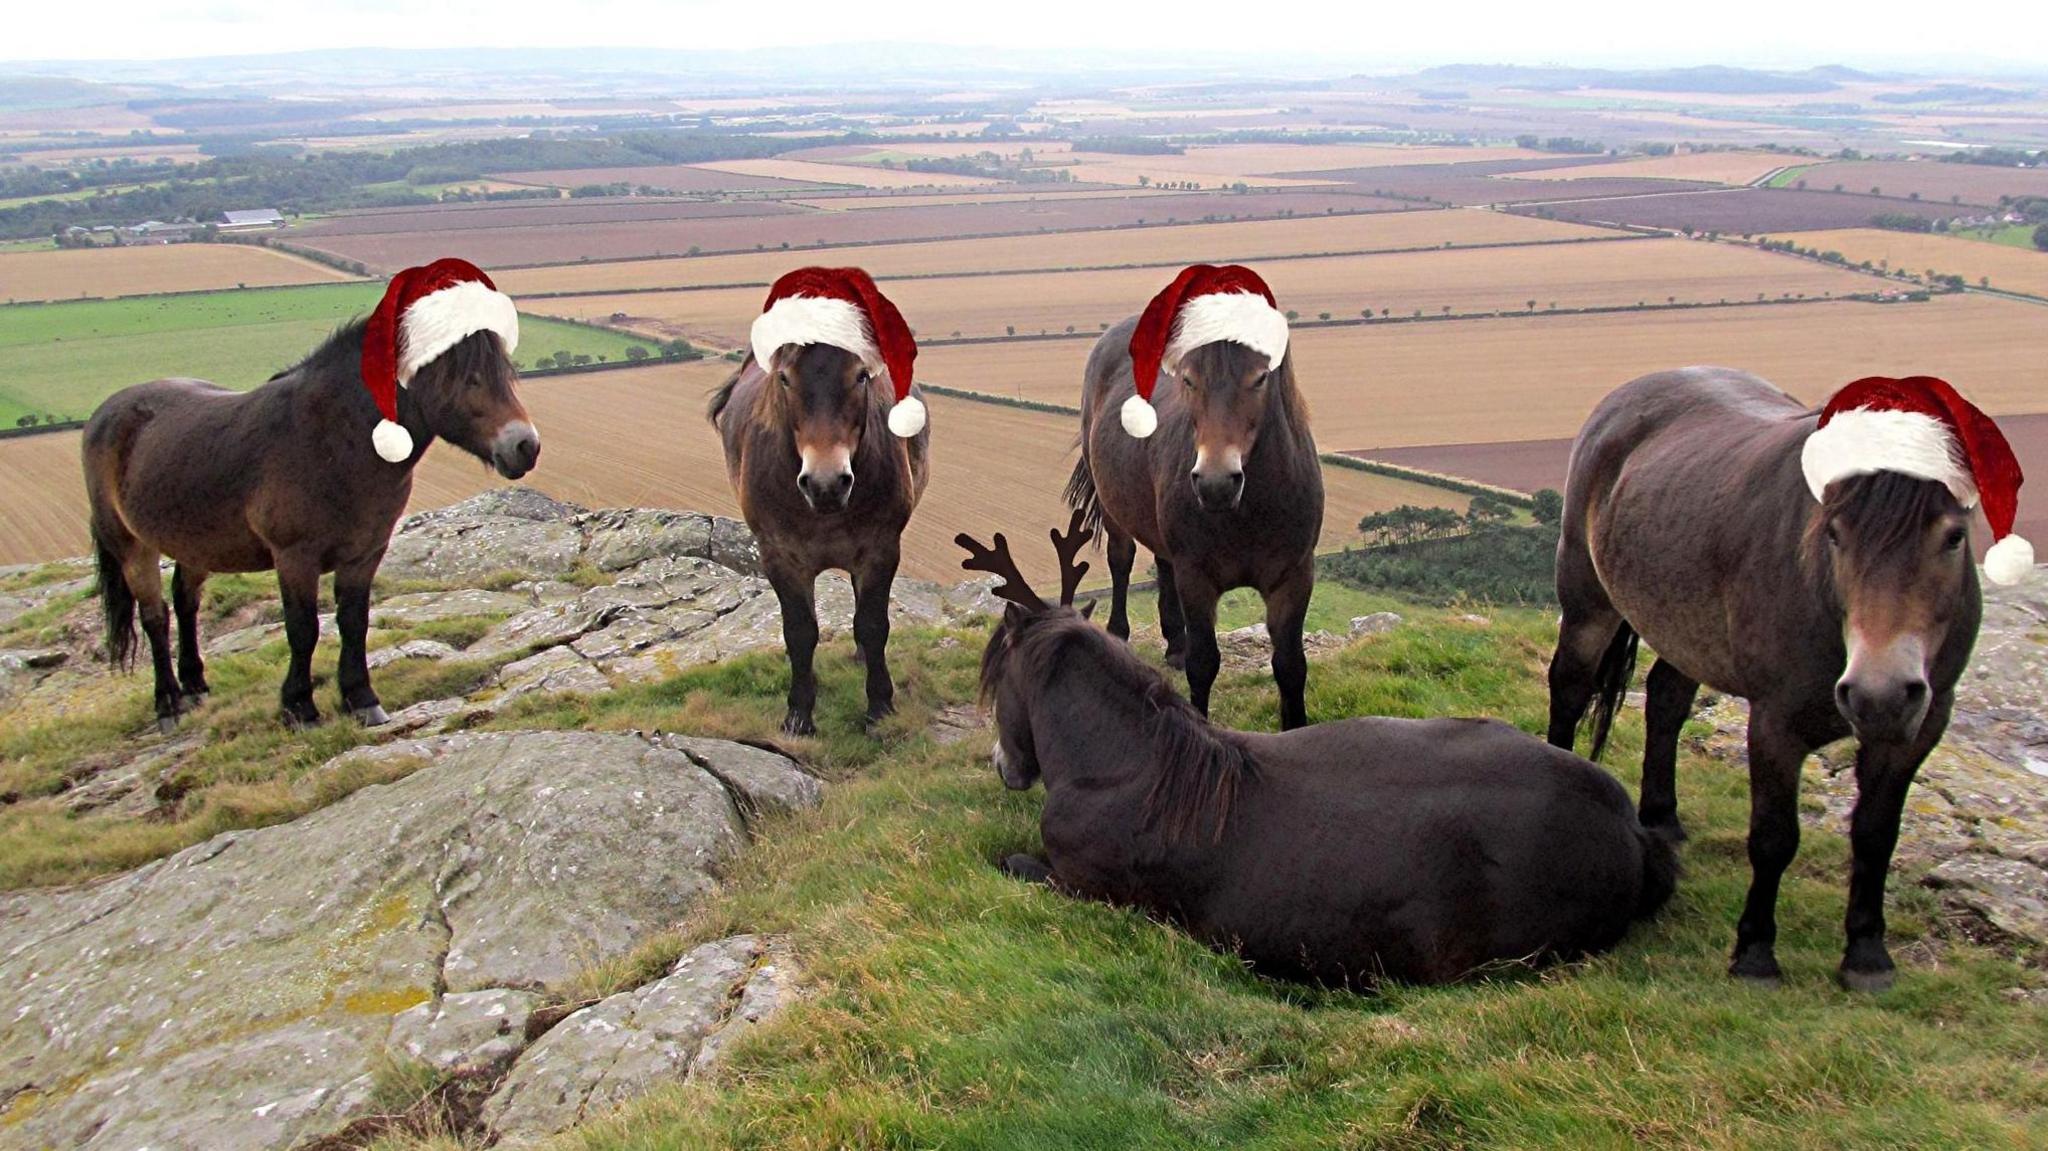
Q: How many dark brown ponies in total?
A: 5